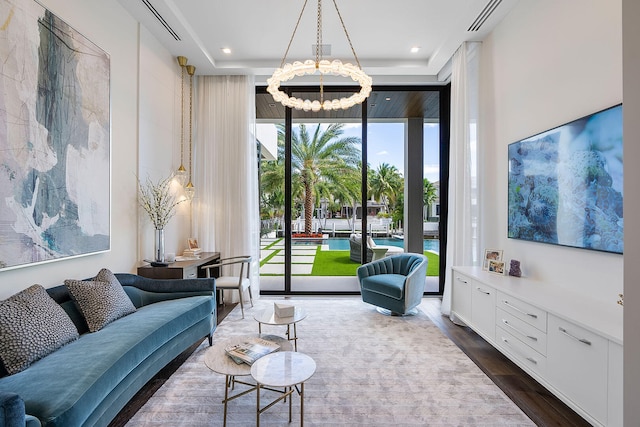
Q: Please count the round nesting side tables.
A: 3